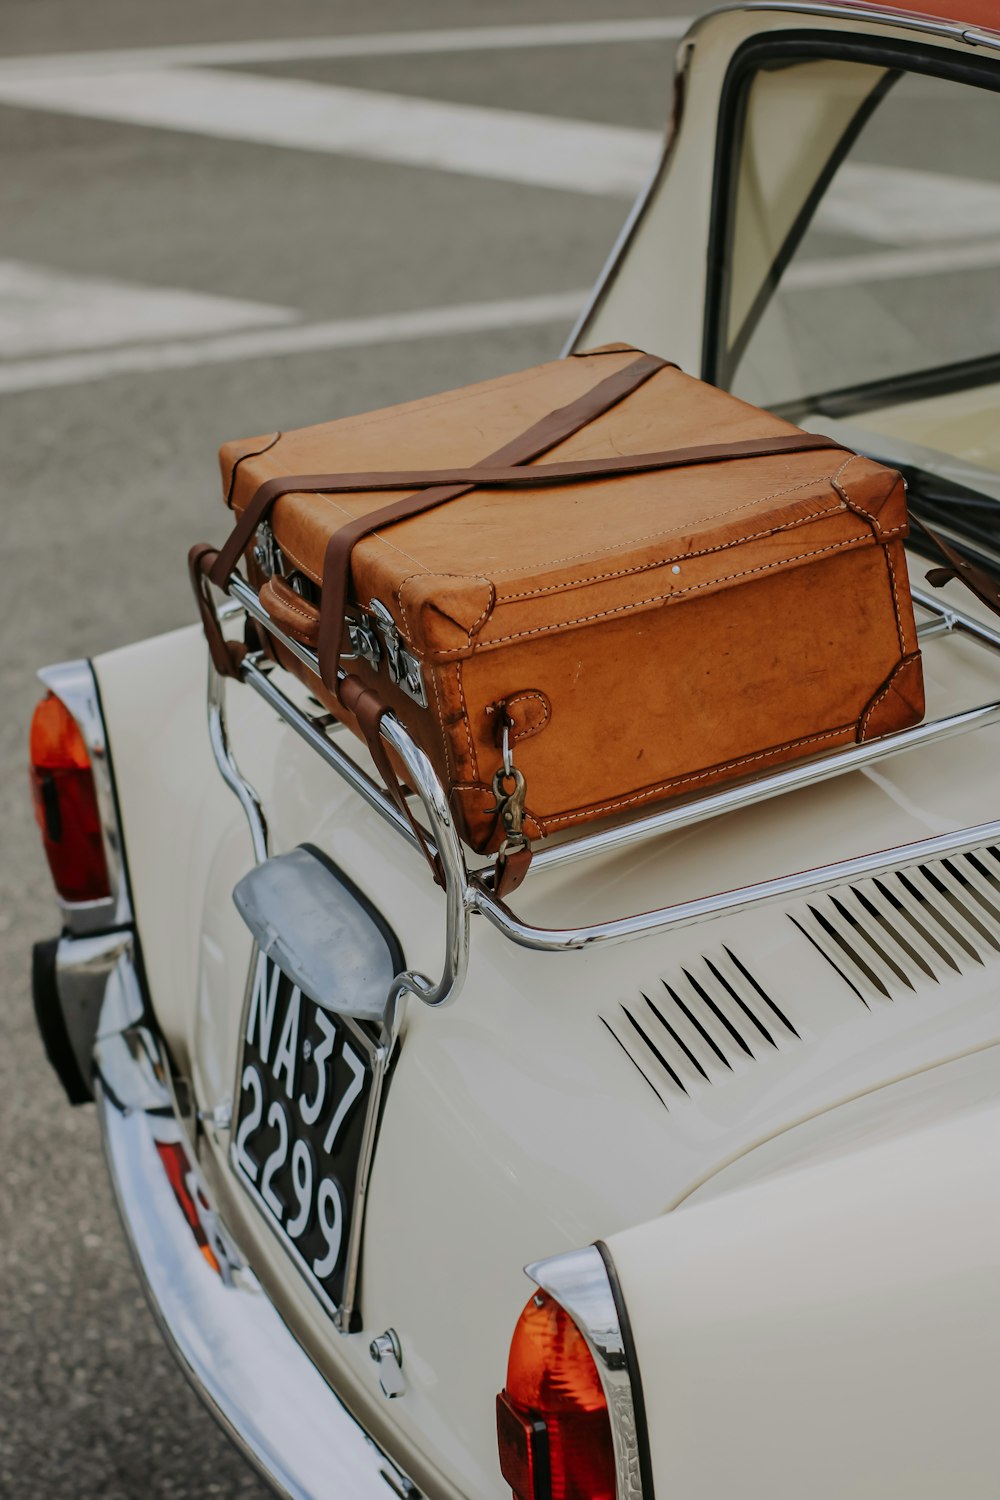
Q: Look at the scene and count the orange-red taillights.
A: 2